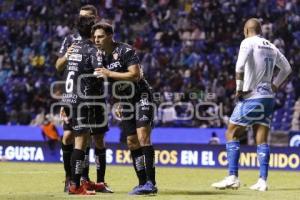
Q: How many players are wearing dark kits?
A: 3